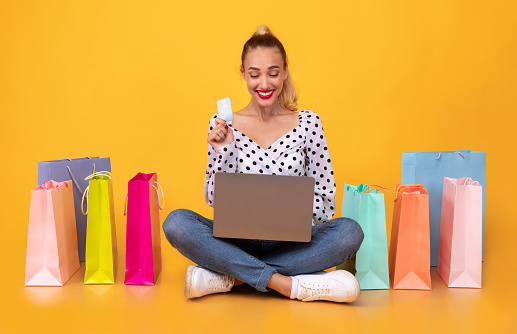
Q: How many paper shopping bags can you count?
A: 8